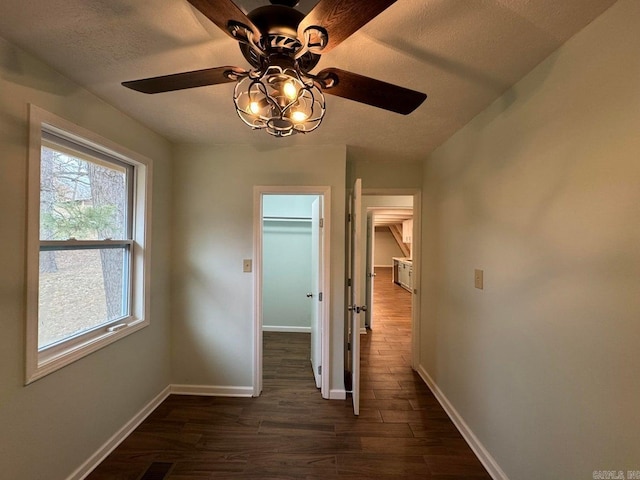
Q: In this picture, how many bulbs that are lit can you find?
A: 3